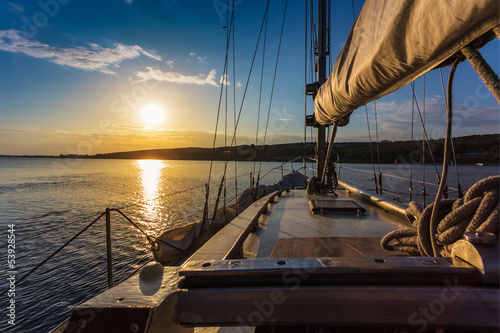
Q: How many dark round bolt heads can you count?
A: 3